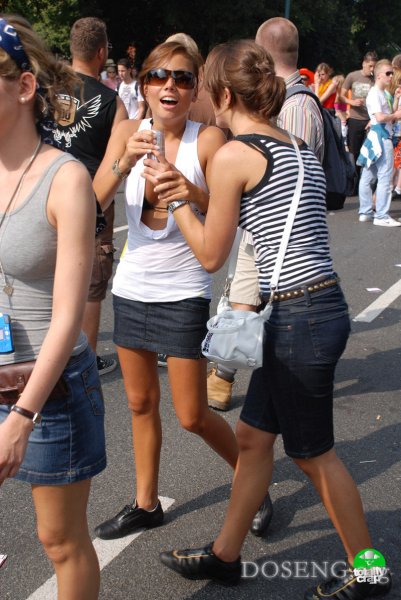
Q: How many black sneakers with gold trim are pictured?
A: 2